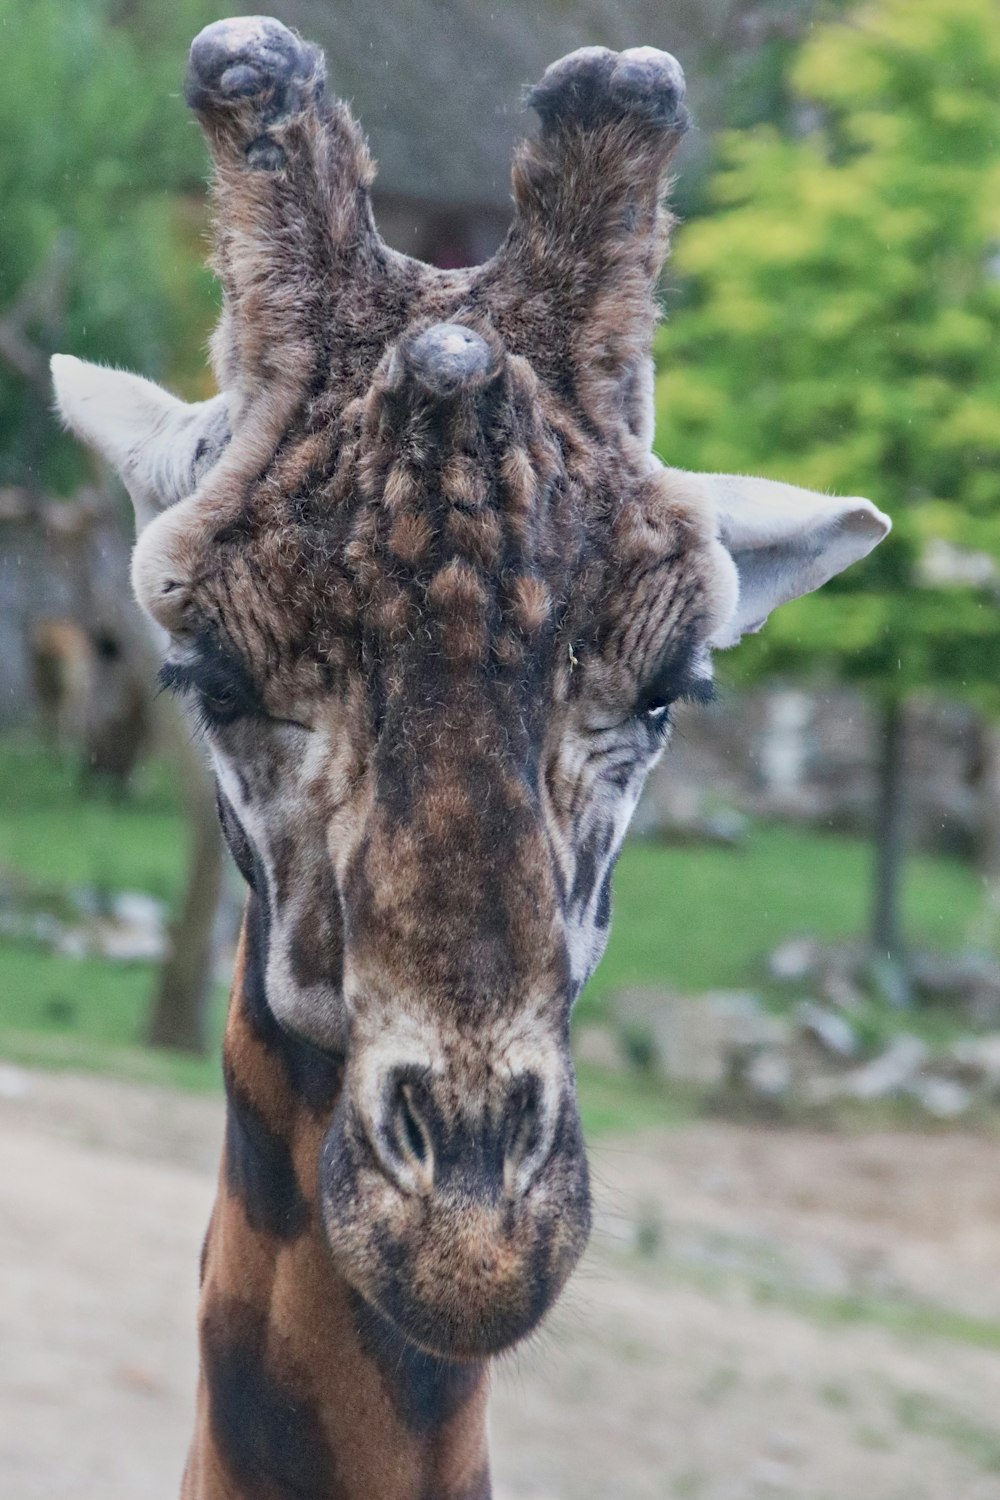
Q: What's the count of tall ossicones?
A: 2